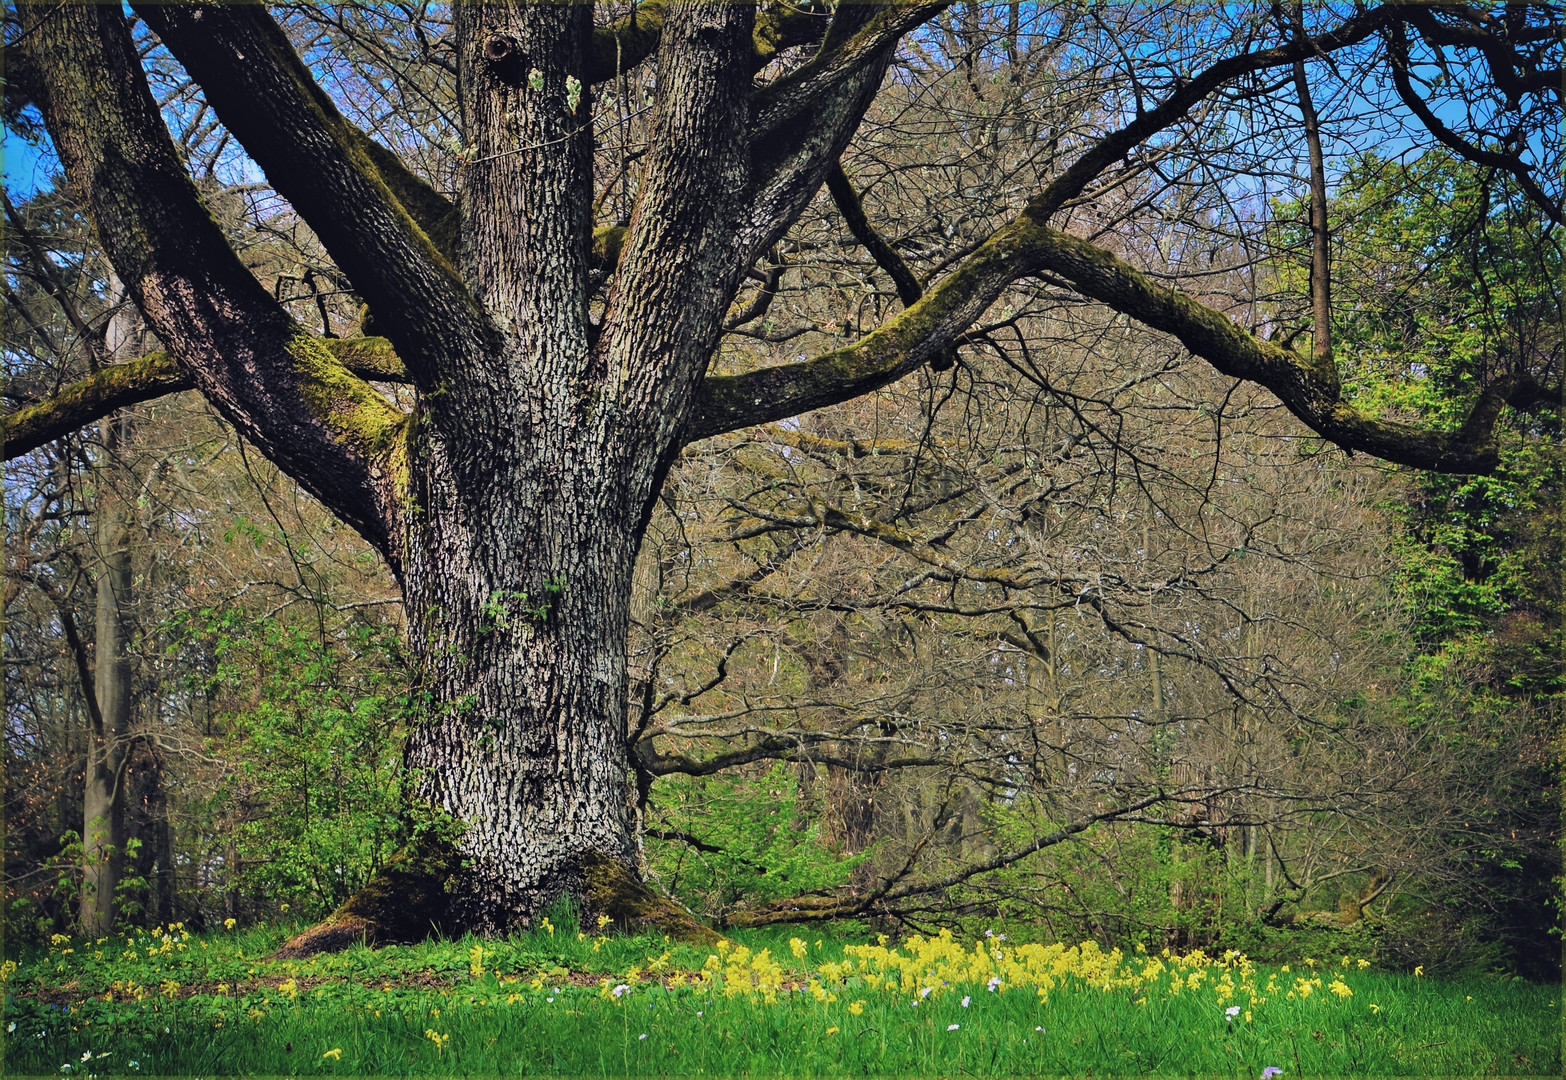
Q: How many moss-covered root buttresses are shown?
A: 2